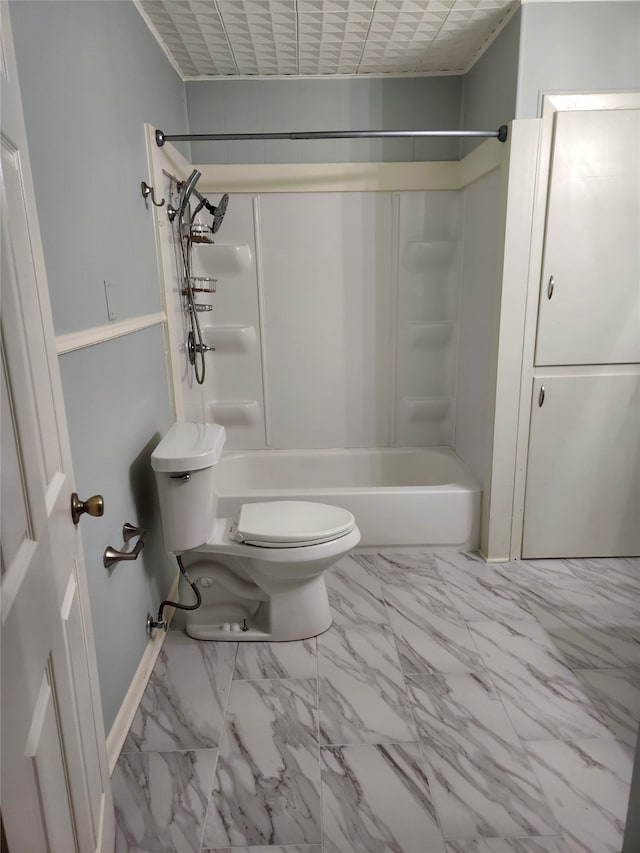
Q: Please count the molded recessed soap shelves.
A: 6